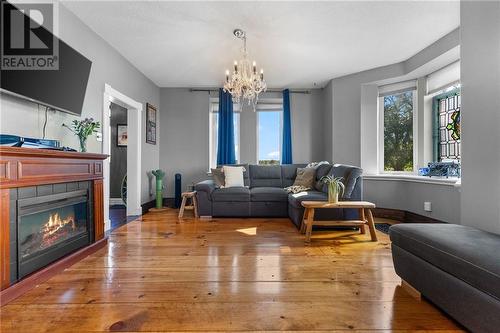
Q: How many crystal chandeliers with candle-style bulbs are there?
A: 1